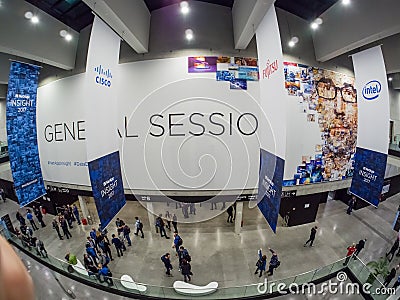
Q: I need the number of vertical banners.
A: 4